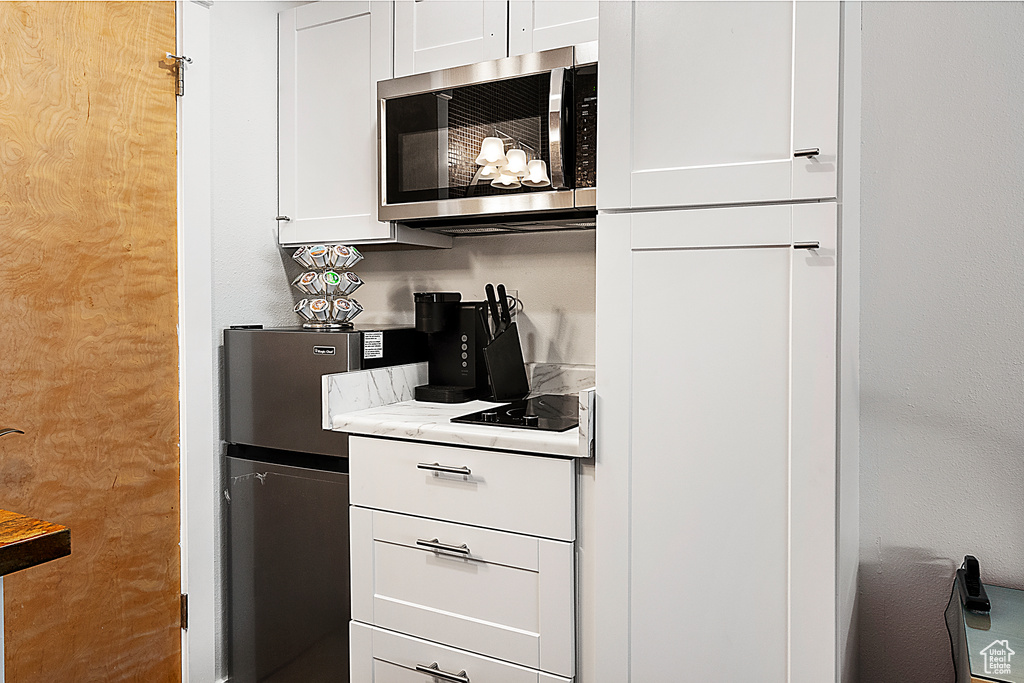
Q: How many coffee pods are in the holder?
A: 11